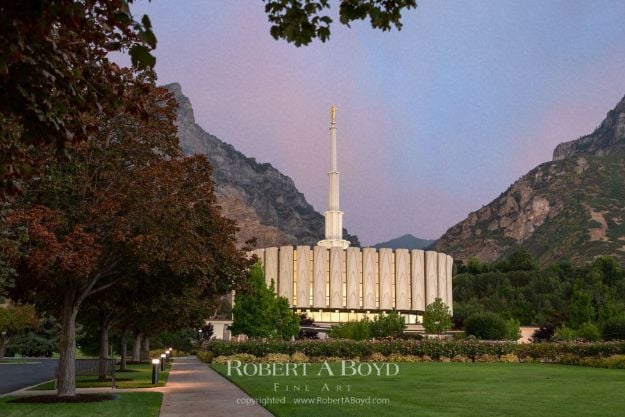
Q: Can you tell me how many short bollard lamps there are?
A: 4